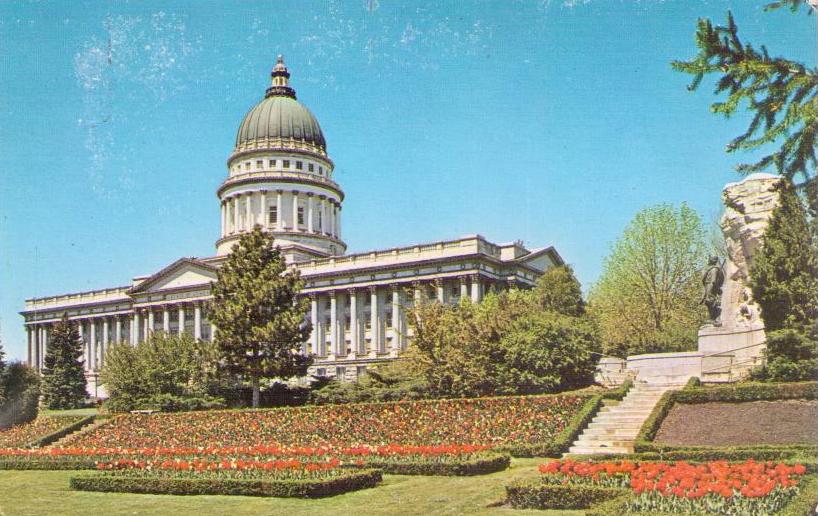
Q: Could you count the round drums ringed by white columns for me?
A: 1